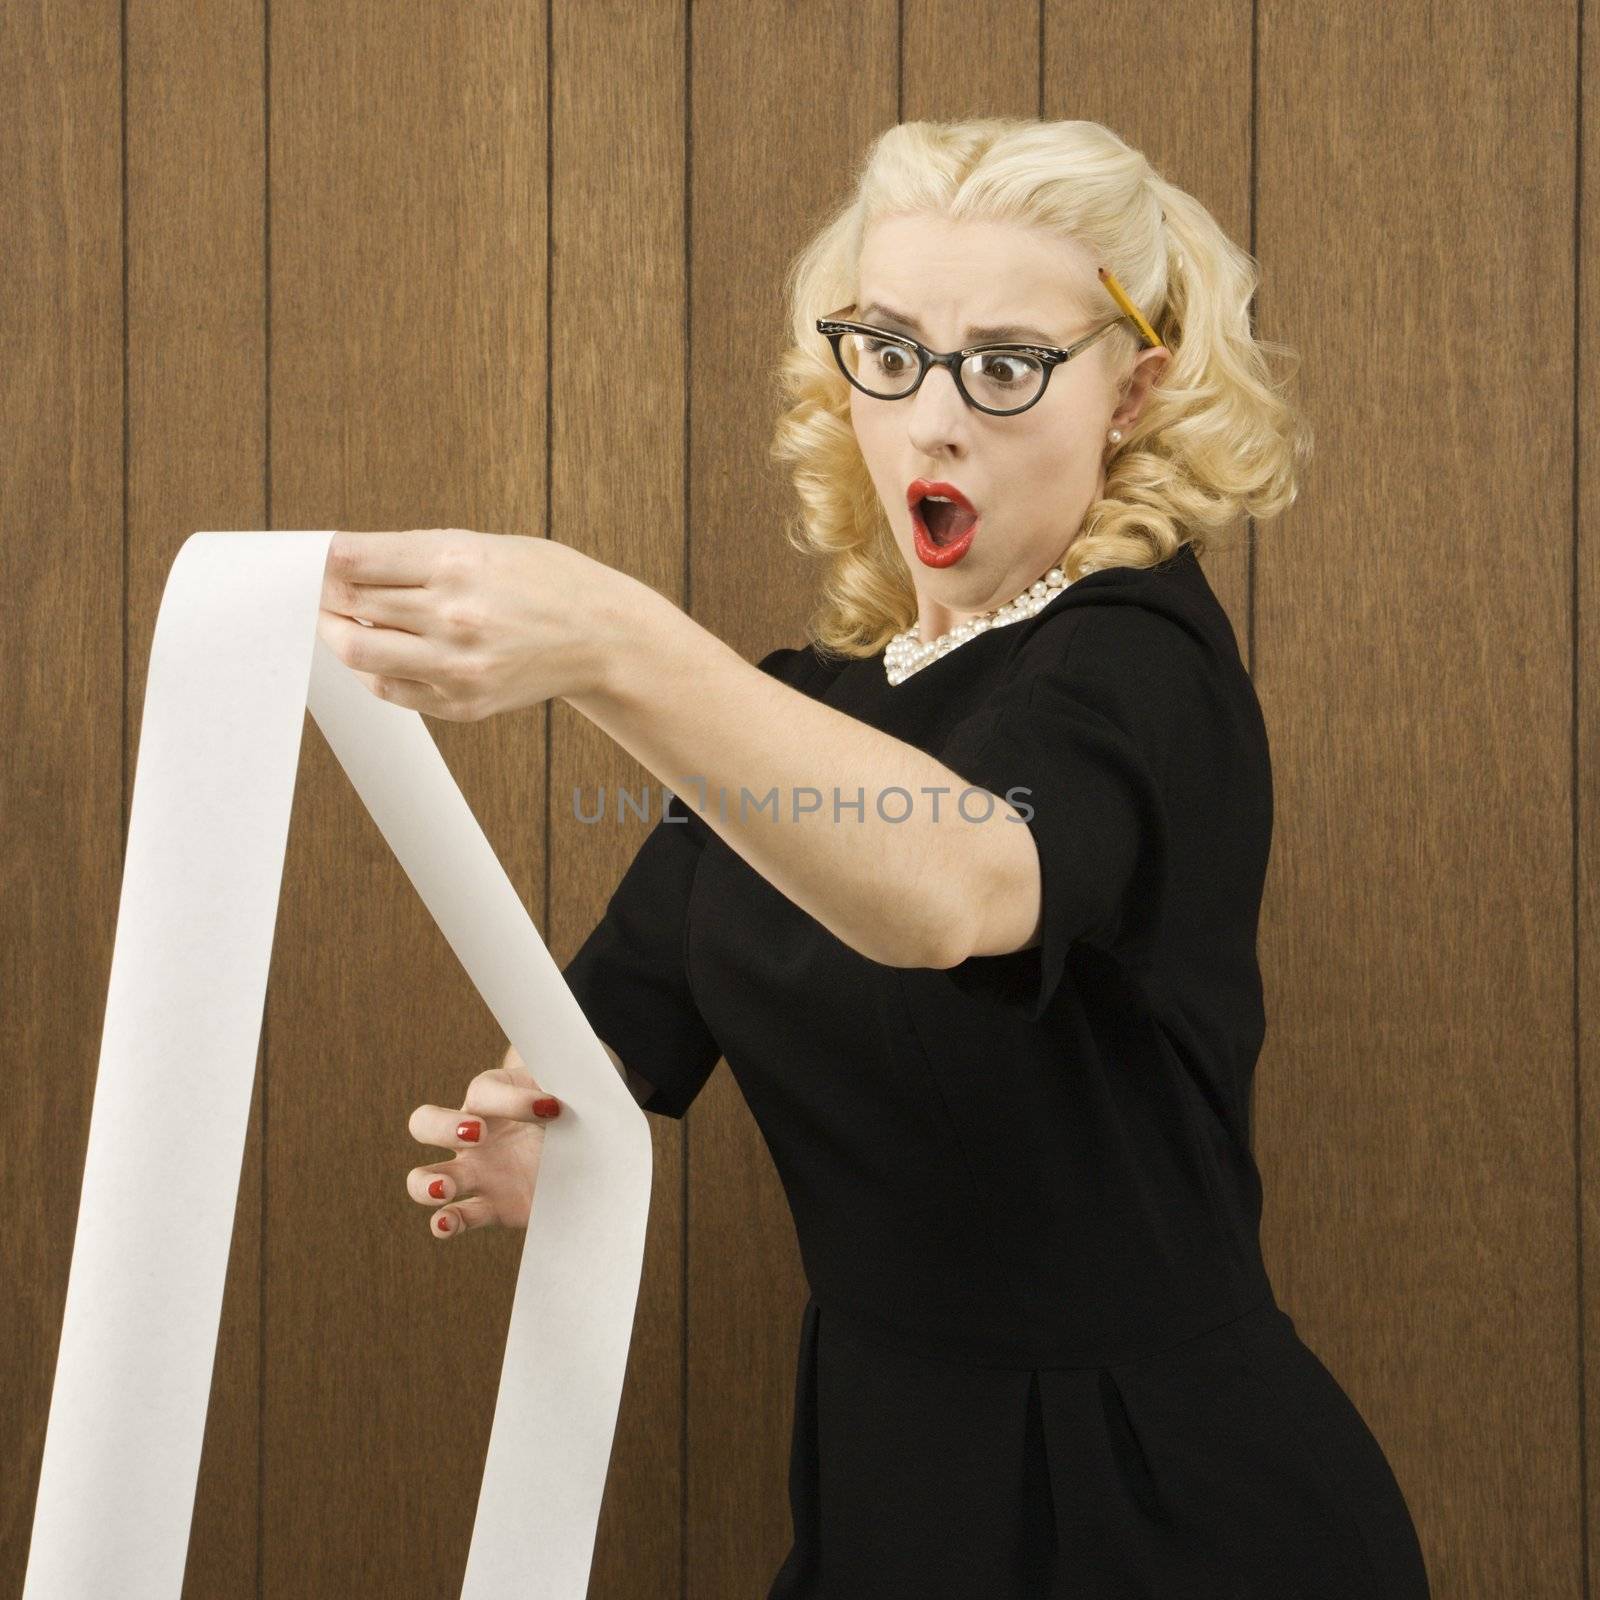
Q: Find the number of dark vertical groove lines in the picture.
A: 8